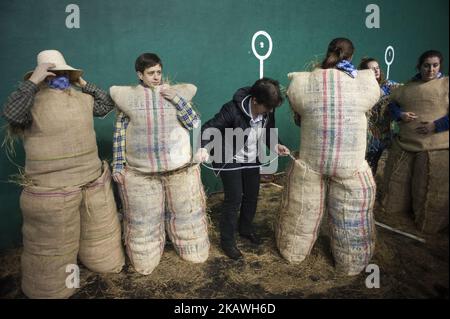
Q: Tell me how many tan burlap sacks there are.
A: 12